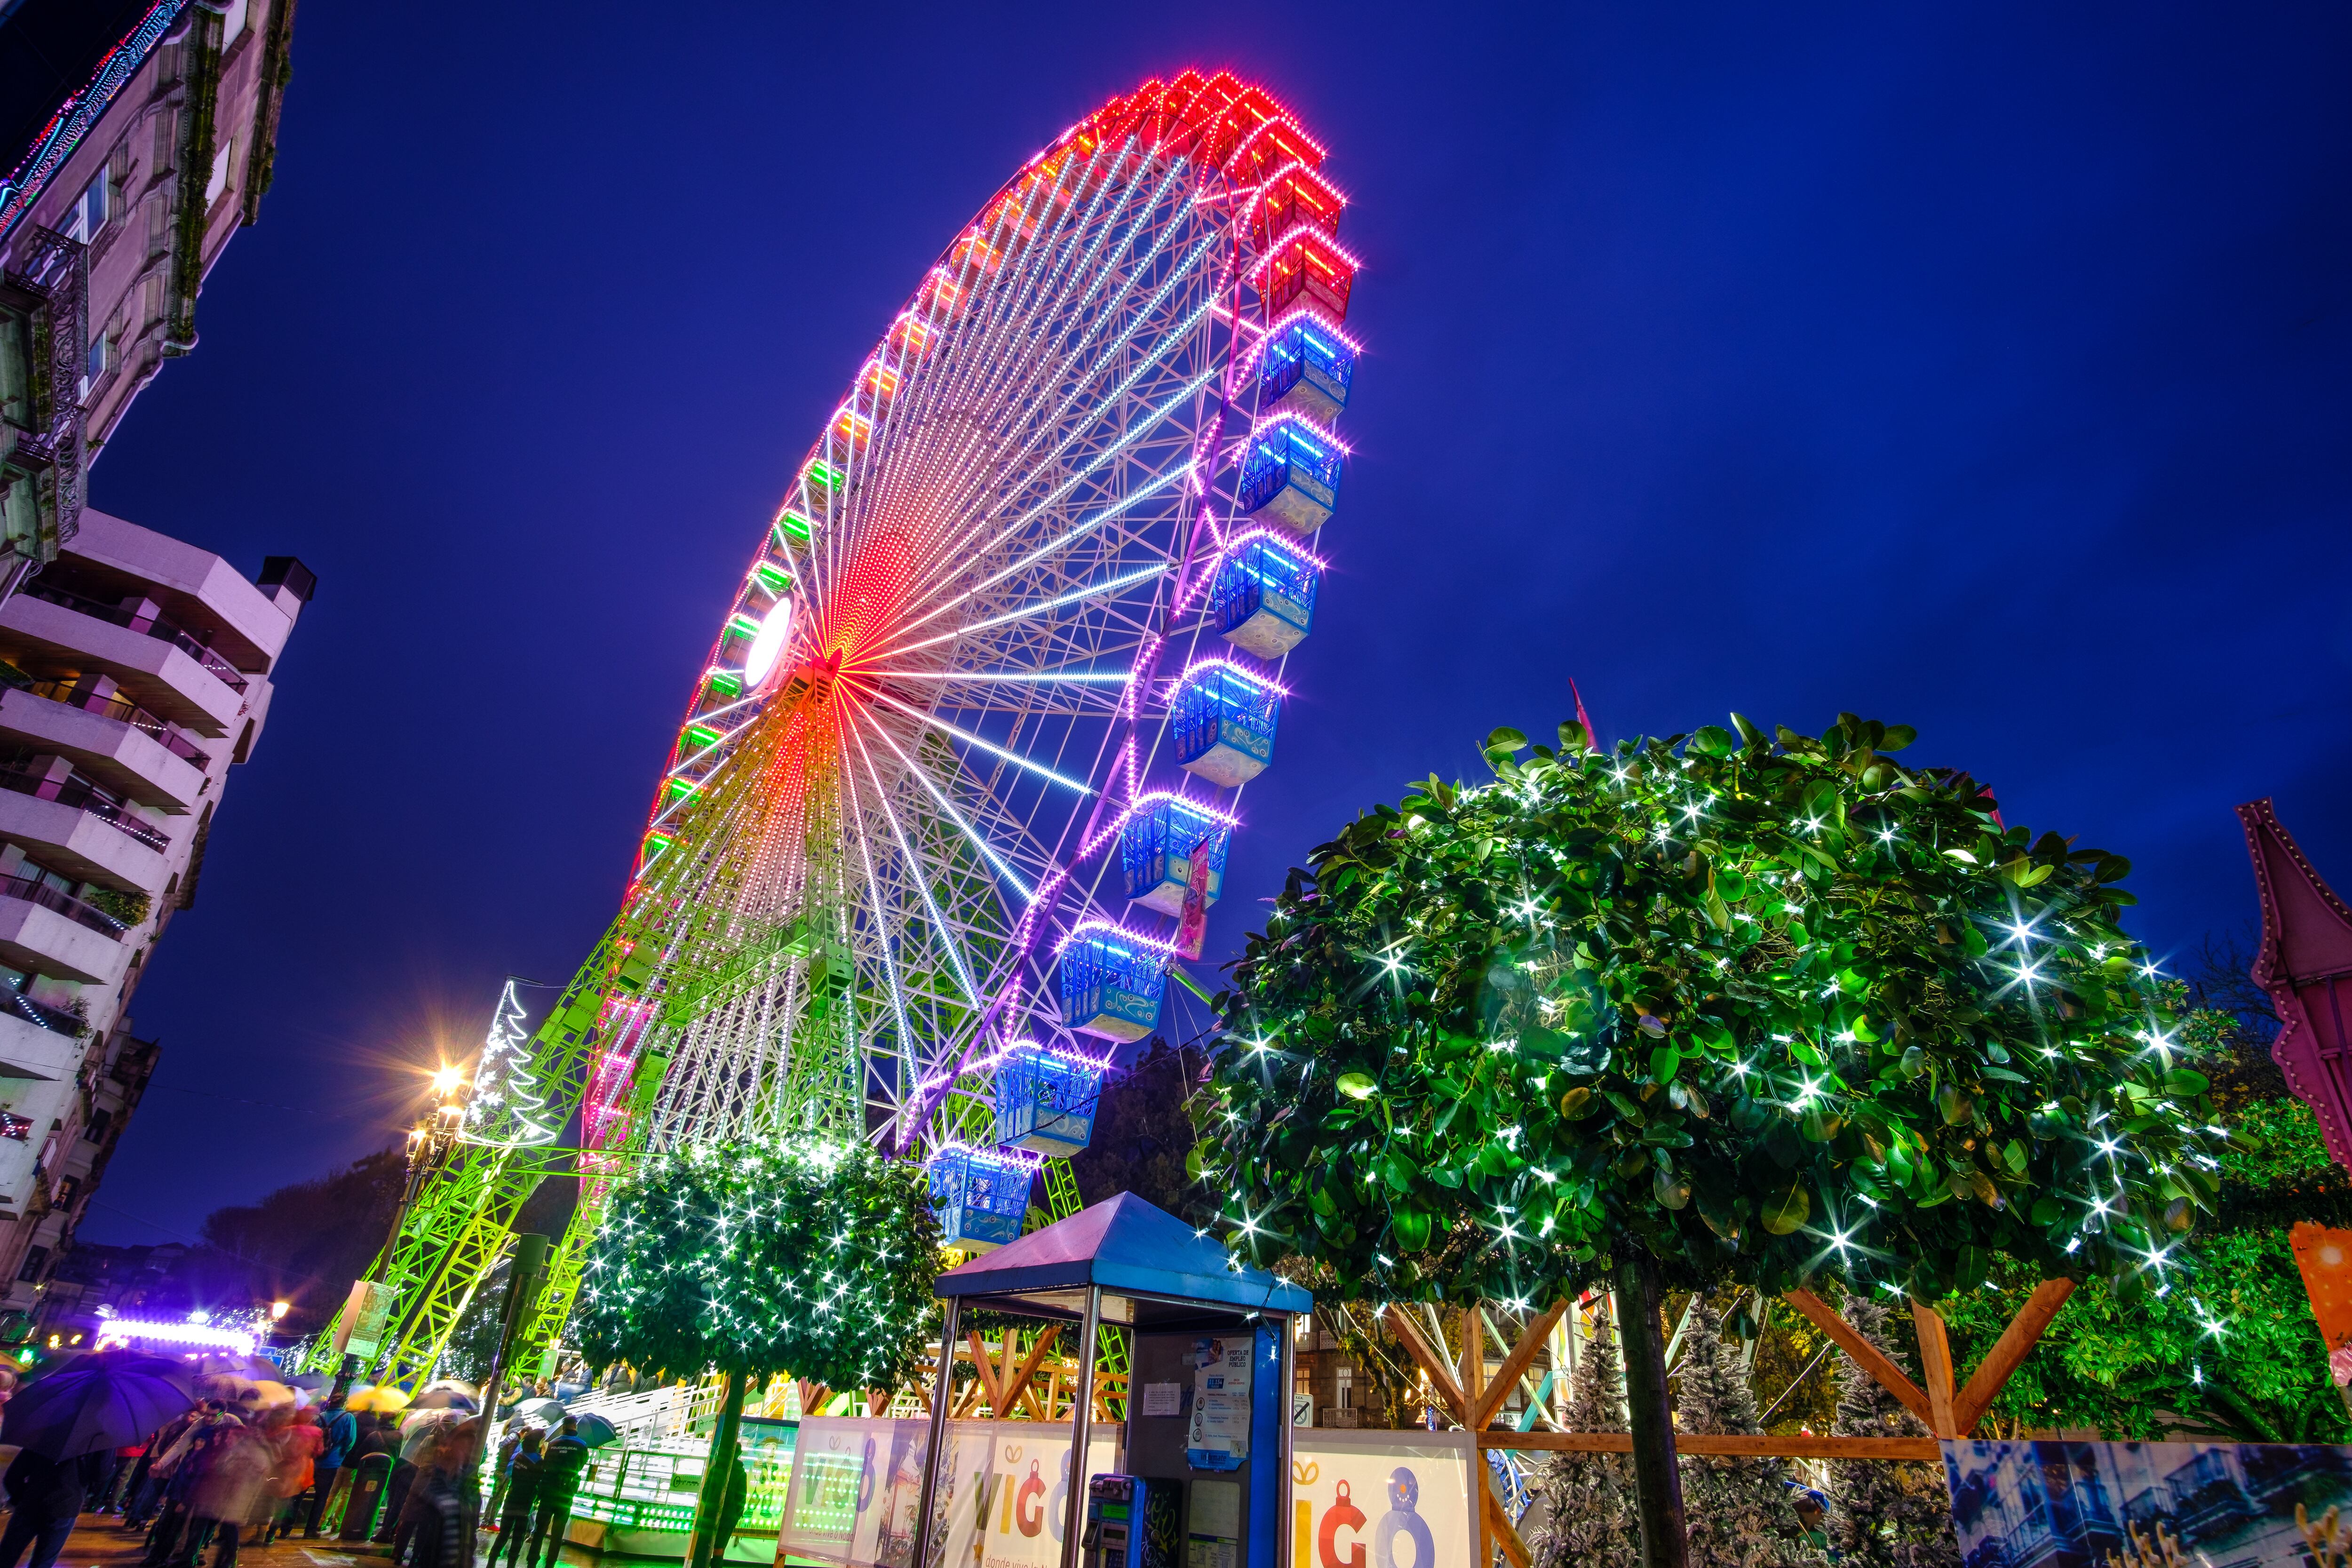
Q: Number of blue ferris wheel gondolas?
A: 8